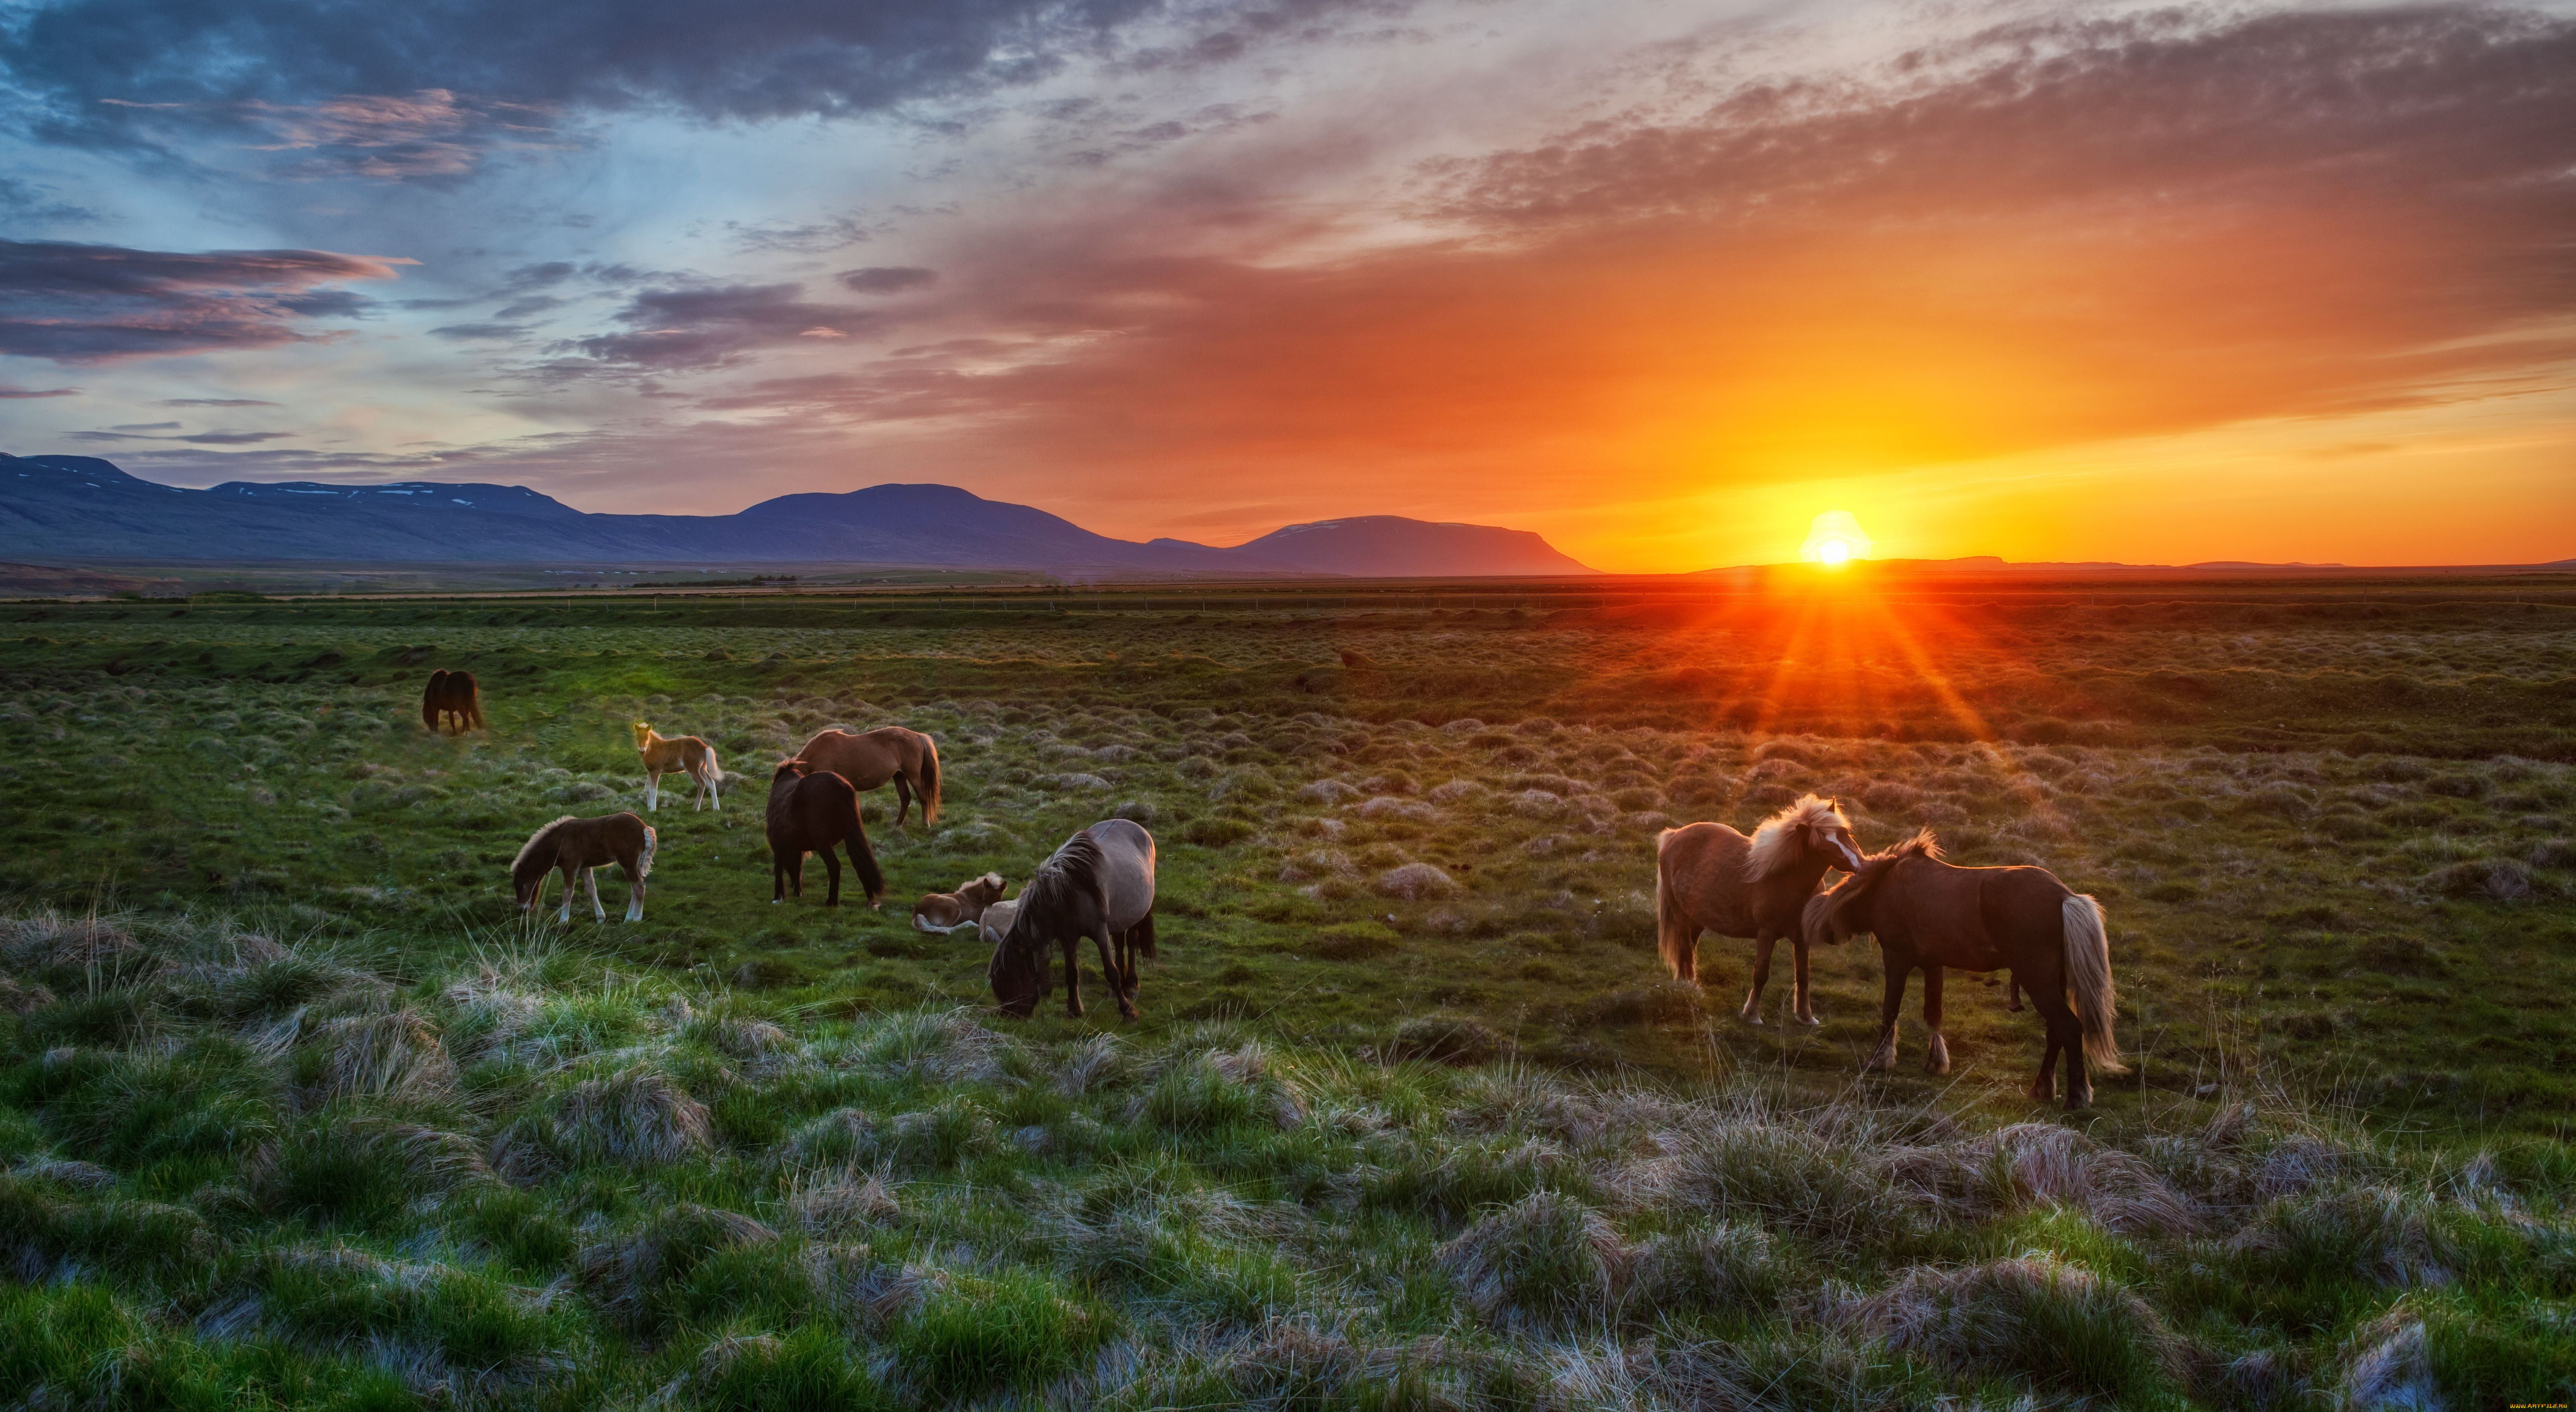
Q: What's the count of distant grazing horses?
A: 1